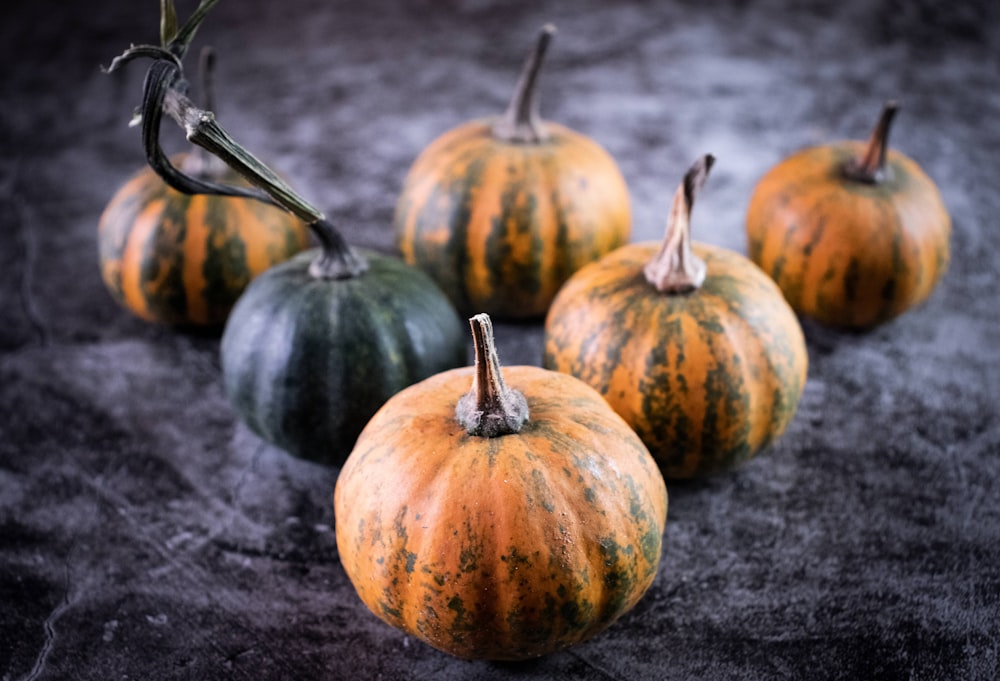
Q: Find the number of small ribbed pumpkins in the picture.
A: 6